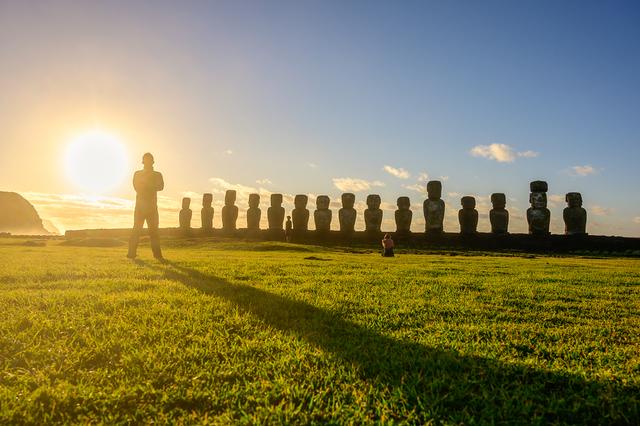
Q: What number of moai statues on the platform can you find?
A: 15